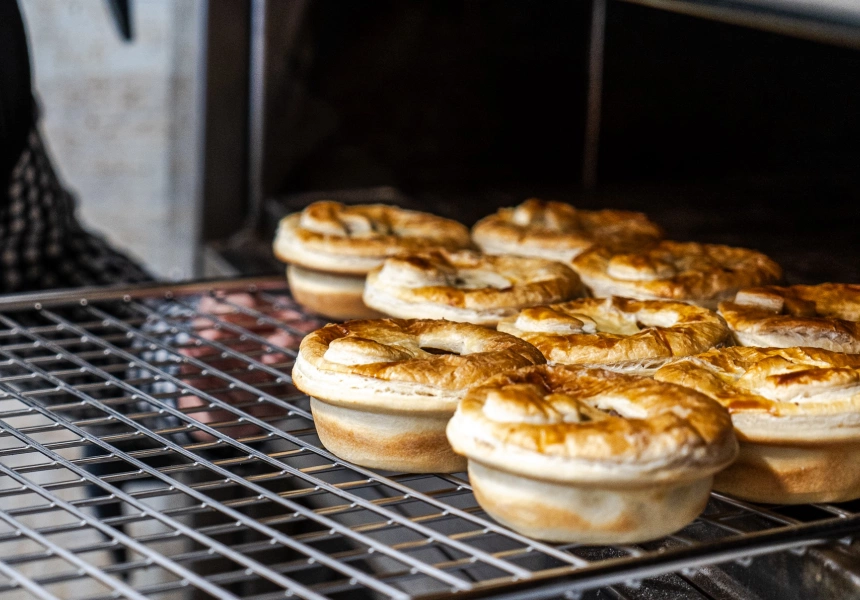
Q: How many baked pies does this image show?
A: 9